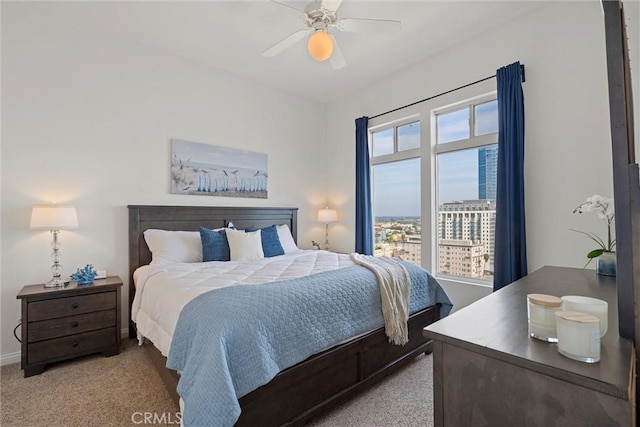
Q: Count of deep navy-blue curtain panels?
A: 2